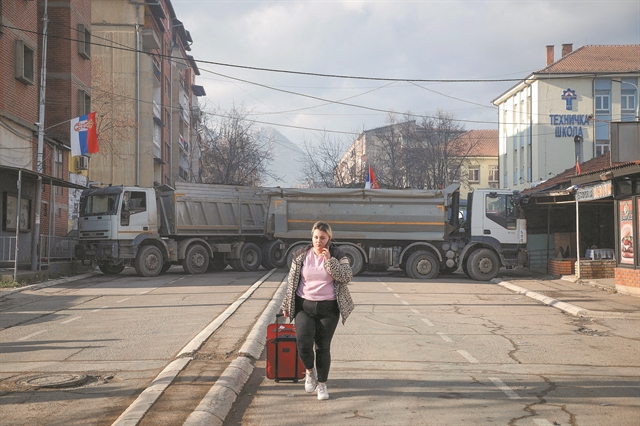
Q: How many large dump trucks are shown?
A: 2